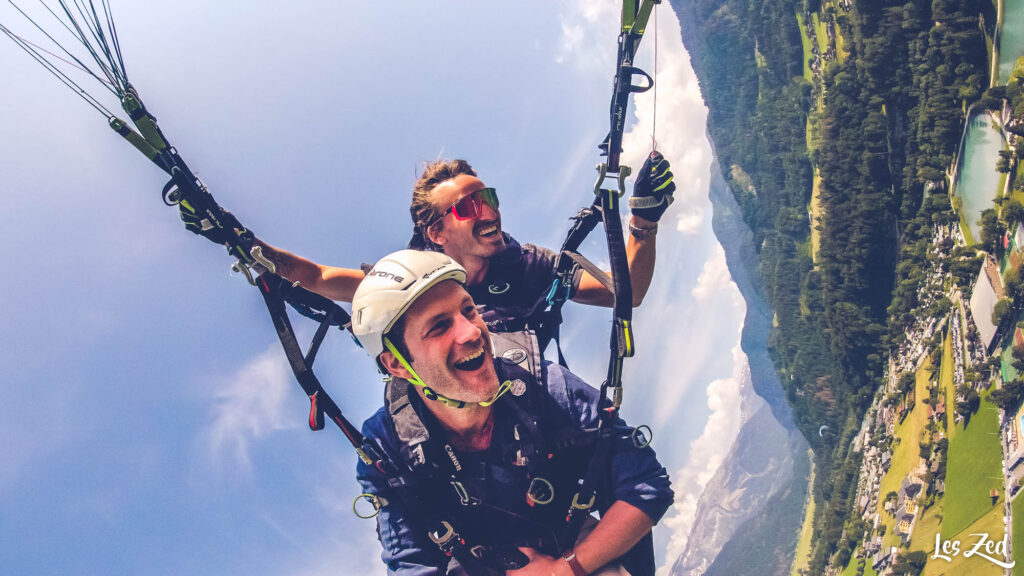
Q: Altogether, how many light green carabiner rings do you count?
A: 3